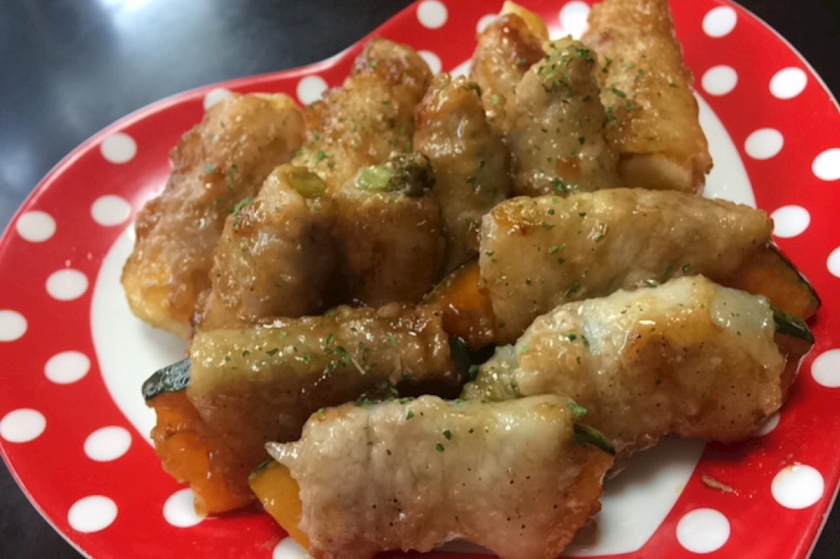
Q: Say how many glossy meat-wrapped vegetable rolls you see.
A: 12